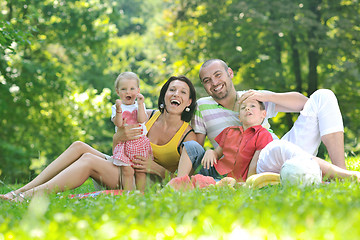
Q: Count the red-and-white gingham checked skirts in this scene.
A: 1